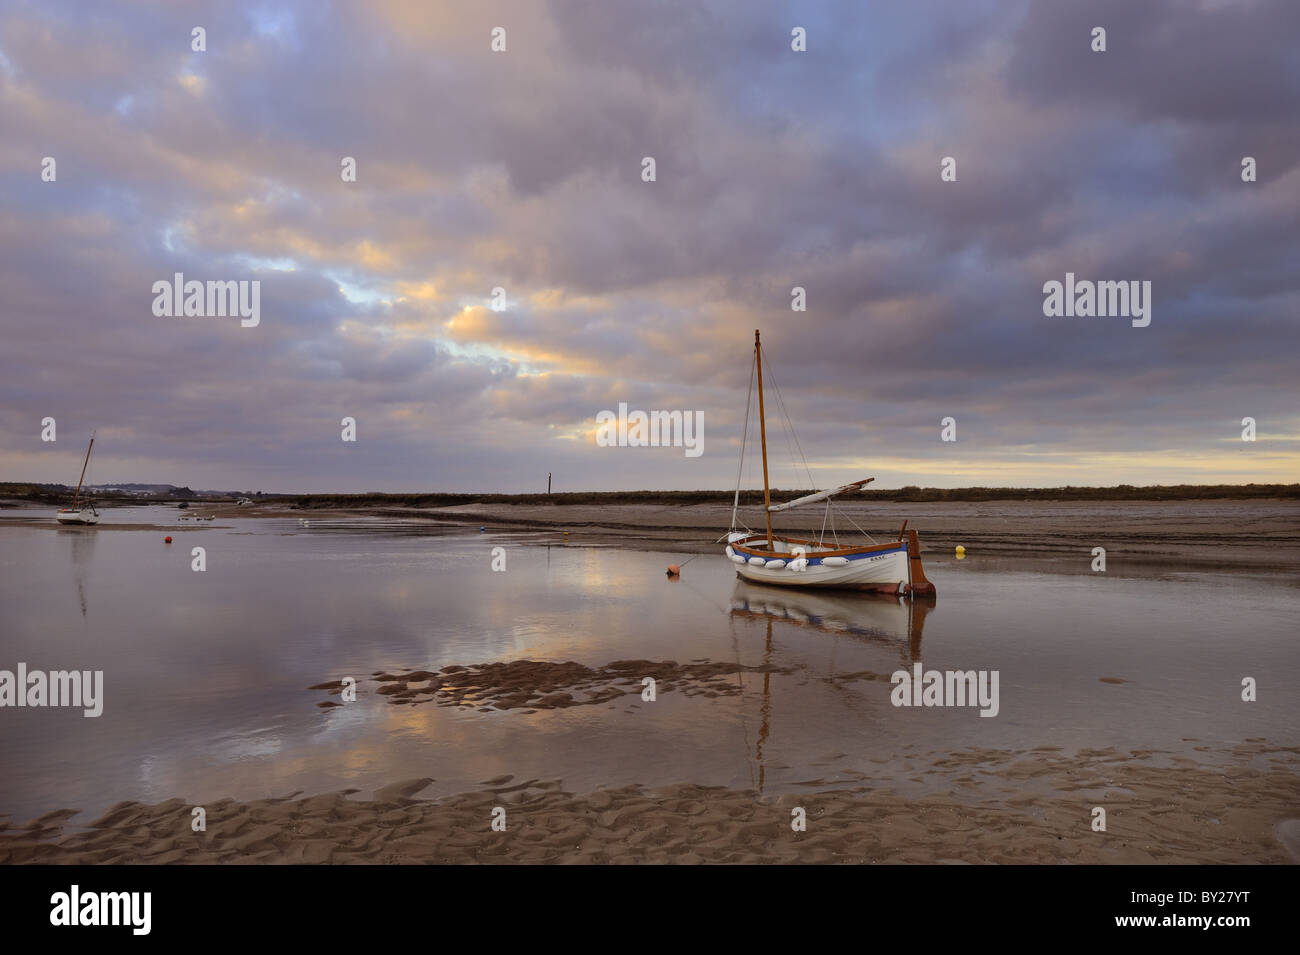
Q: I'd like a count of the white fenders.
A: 6